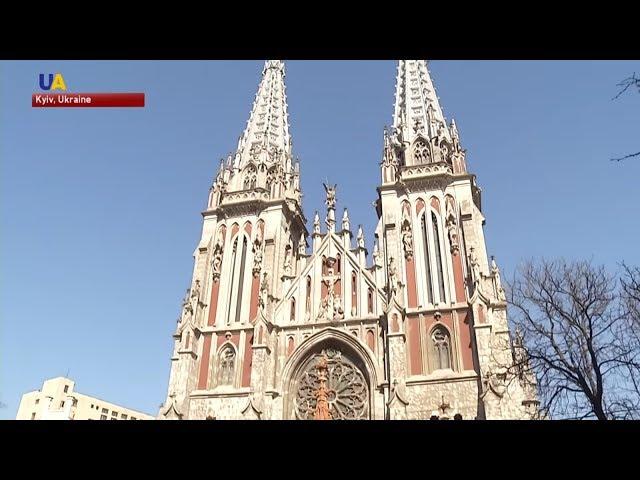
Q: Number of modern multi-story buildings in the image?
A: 1